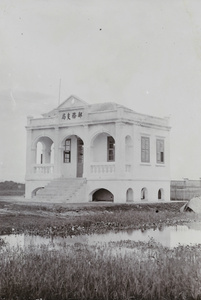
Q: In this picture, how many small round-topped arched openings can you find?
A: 3